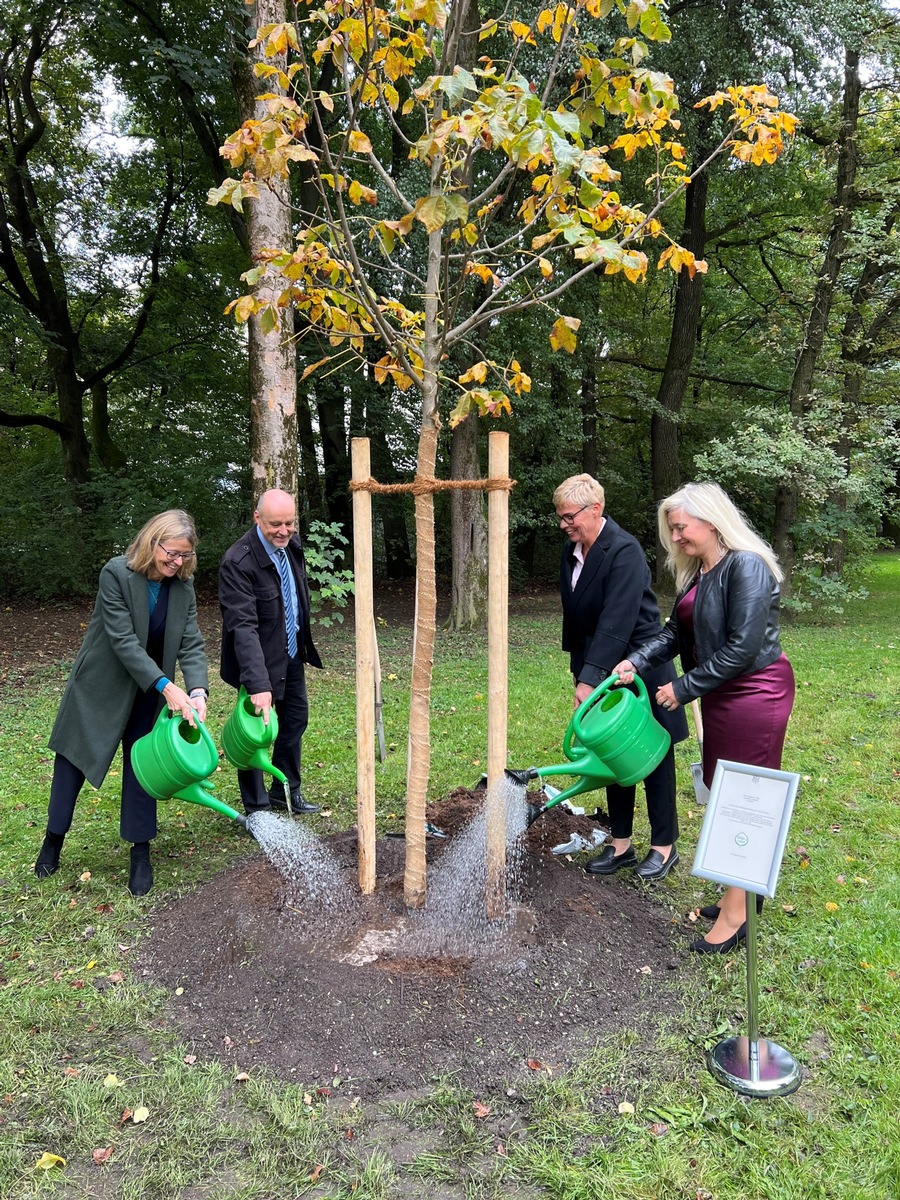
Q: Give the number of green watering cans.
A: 4